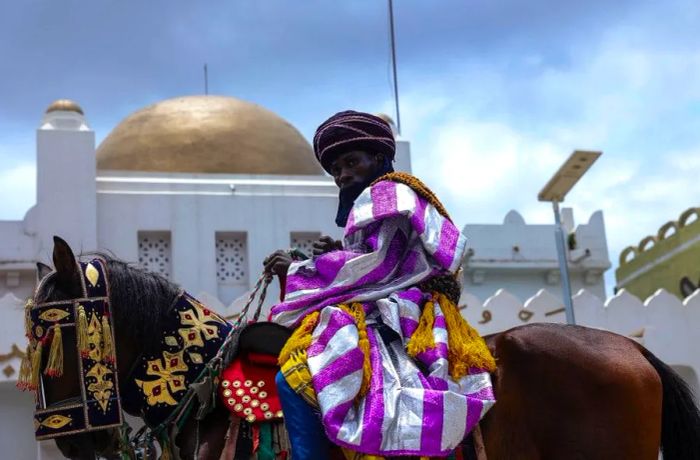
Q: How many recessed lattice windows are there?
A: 3